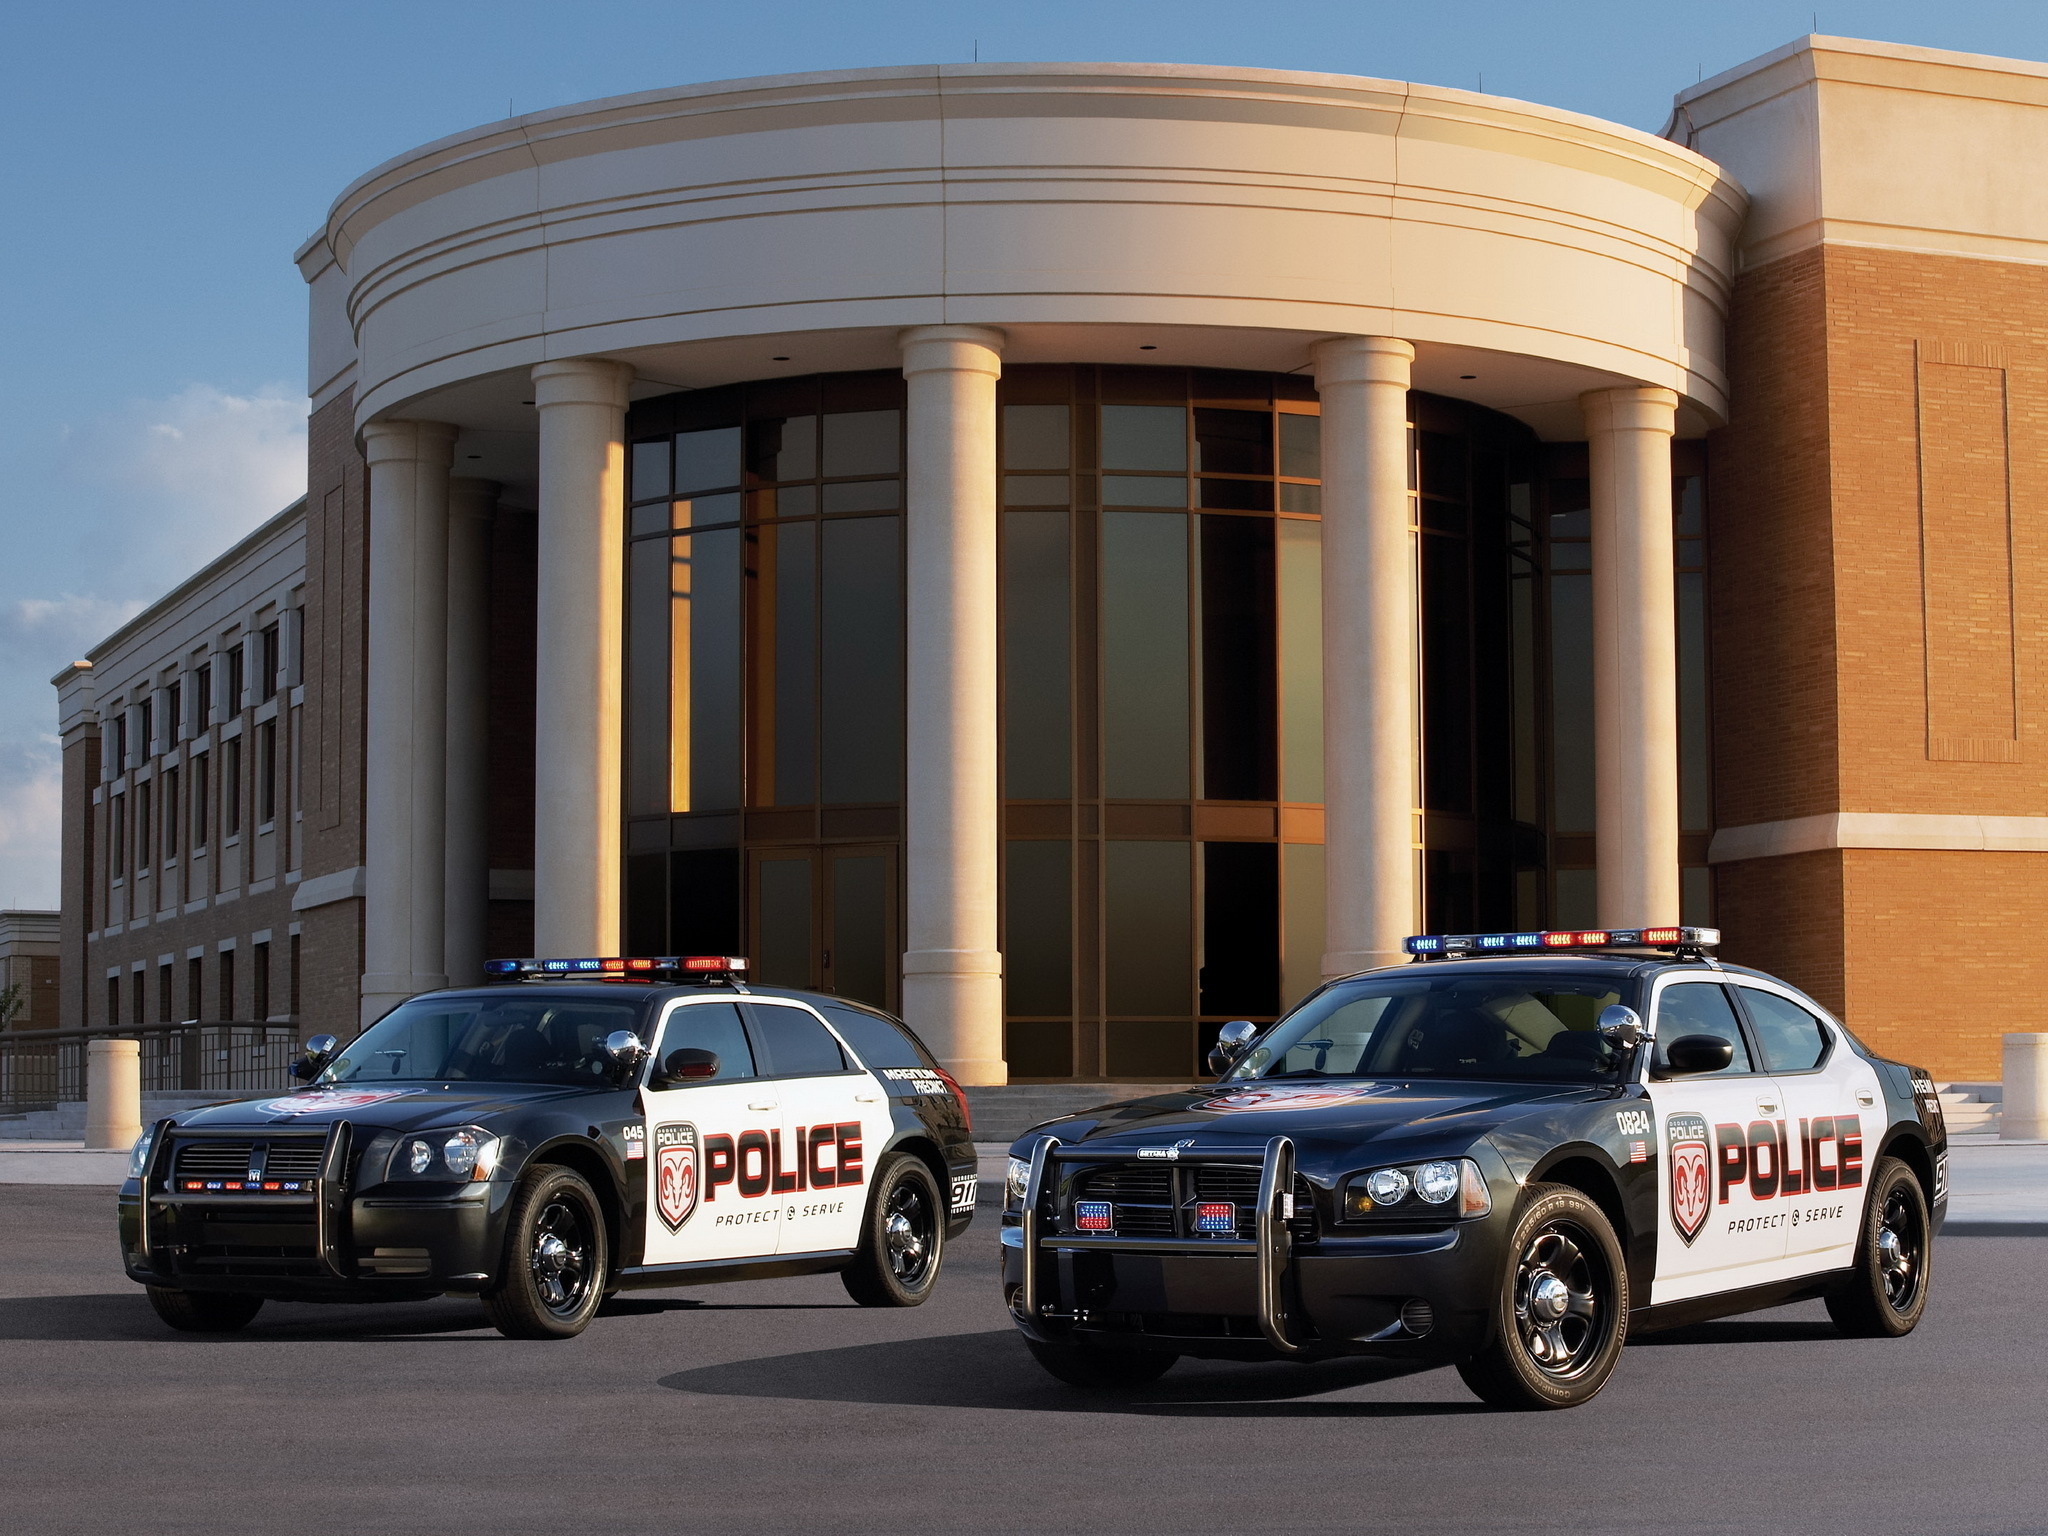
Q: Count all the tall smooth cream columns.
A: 6